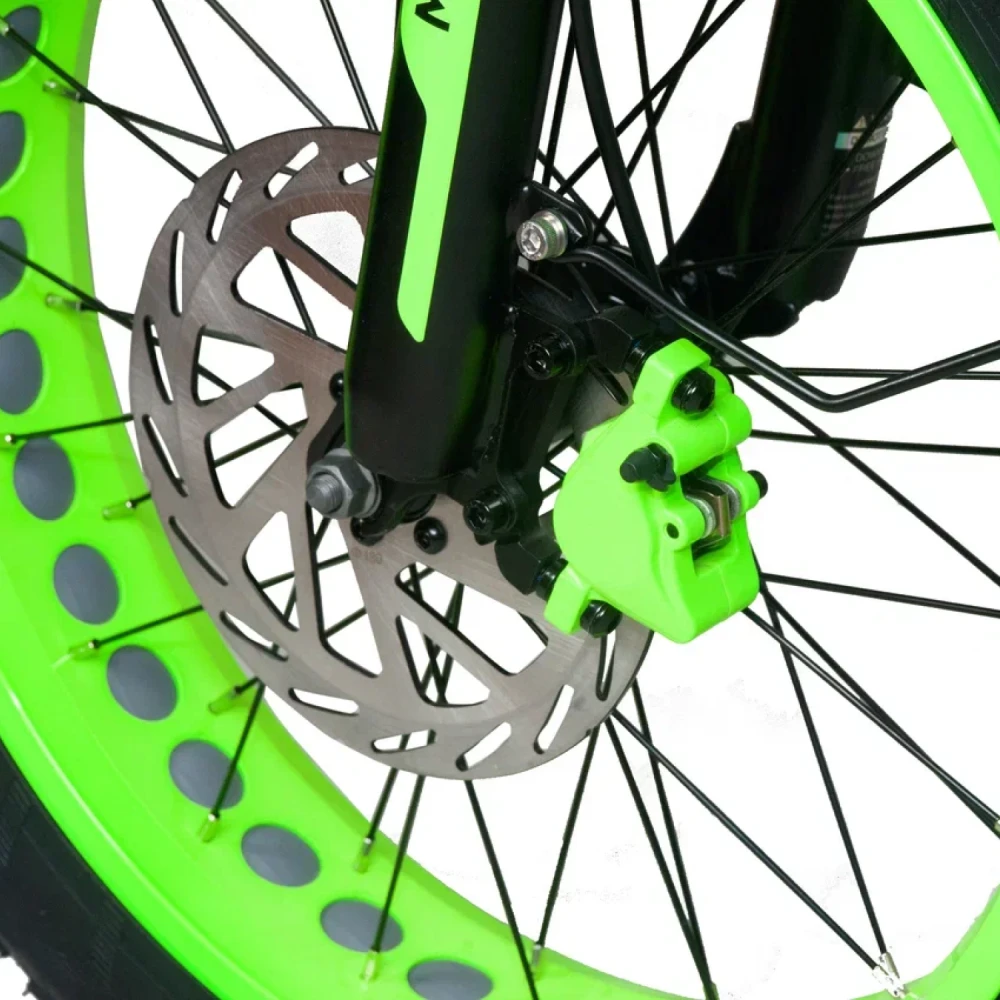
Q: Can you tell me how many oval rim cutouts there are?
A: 11